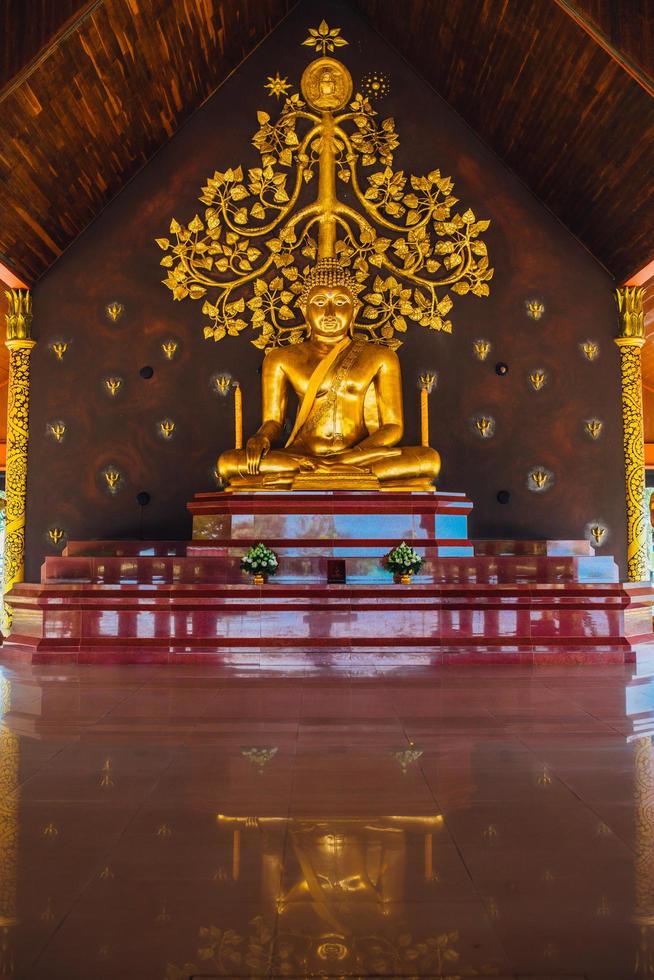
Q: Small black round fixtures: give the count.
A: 4